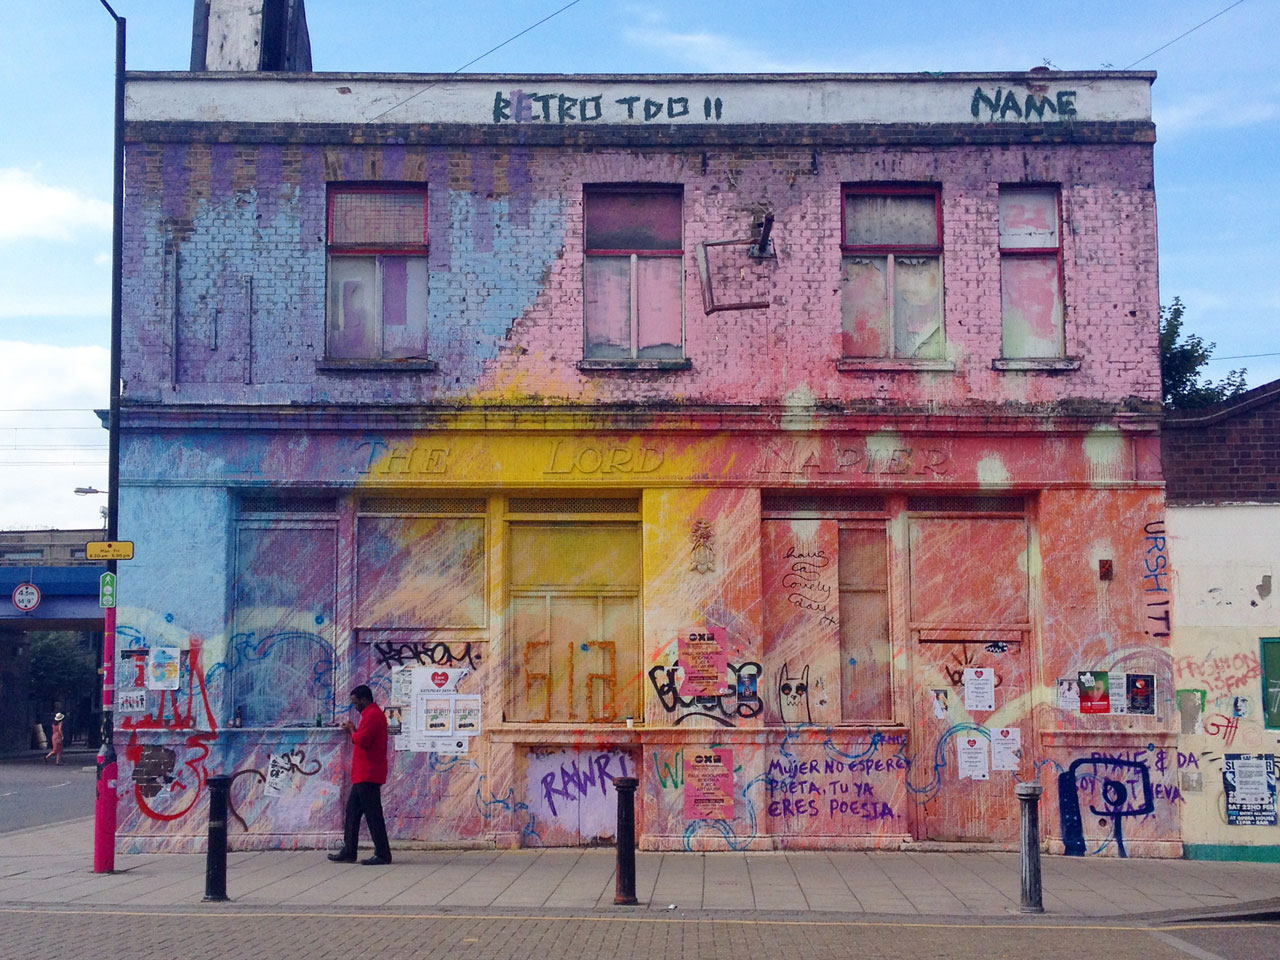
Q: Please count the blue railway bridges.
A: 1